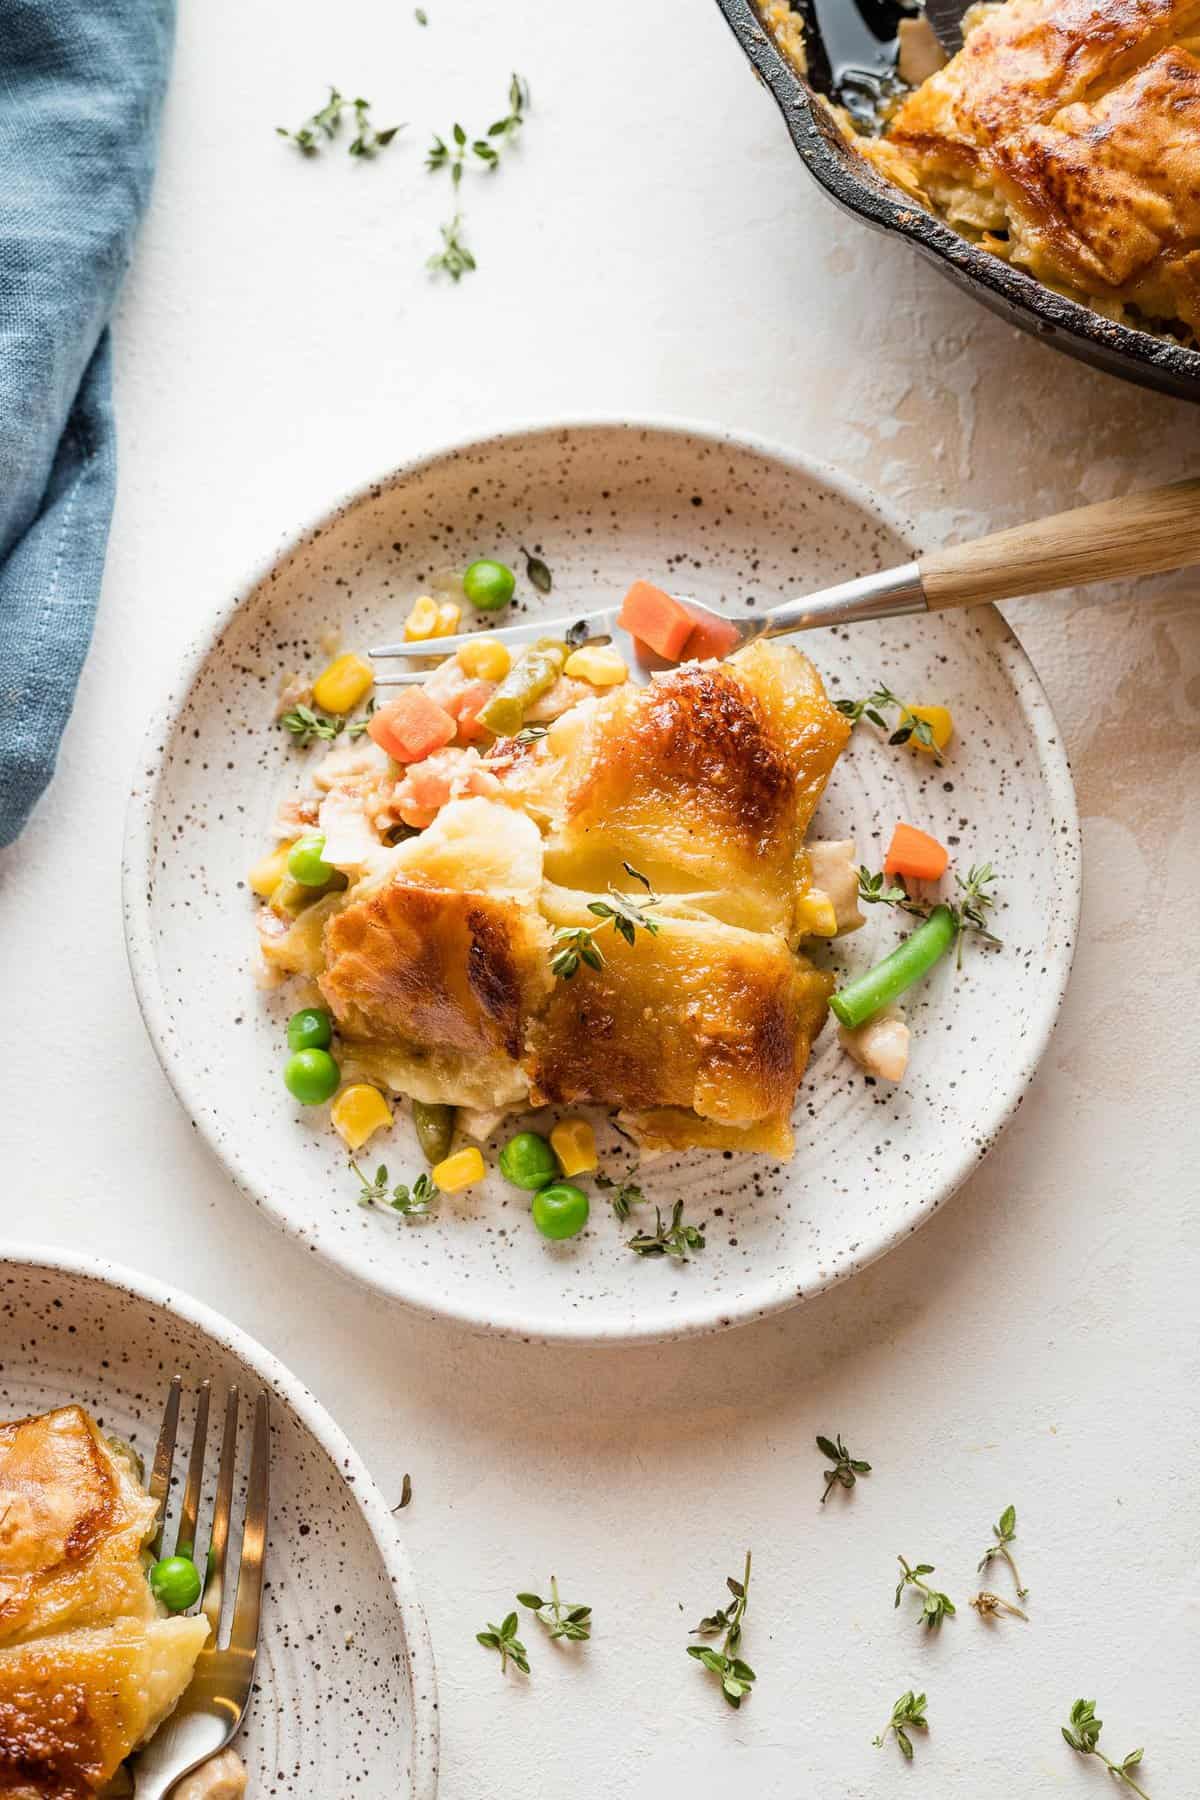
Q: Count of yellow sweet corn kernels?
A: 11